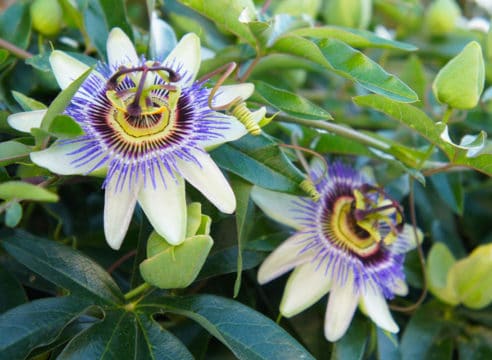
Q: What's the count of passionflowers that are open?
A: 2